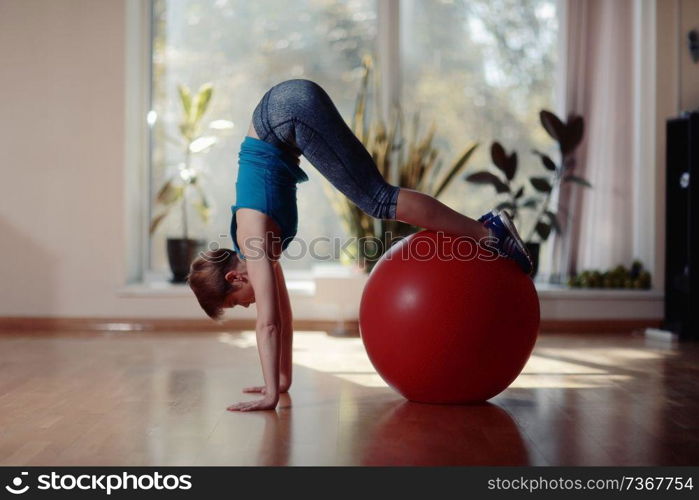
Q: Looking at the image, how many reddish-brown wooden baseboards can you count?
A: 1